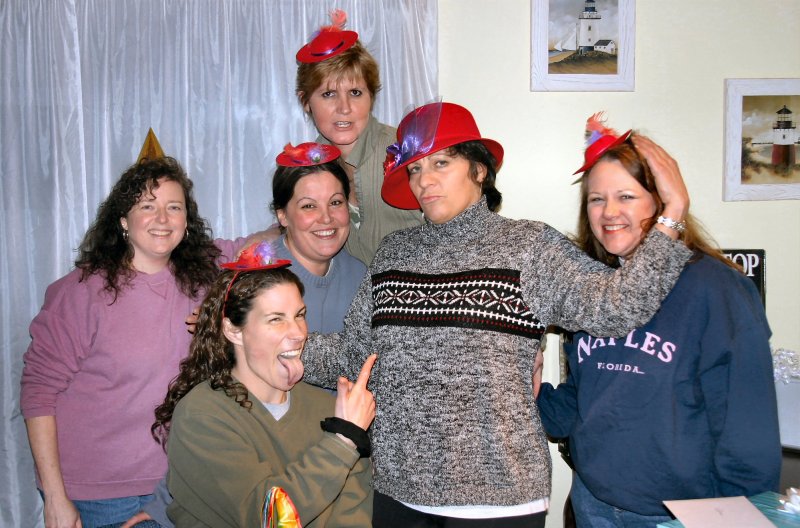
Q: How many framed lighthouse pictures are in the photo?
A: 2